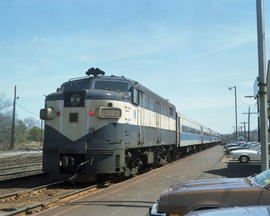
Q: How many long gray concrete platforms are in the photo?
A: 1